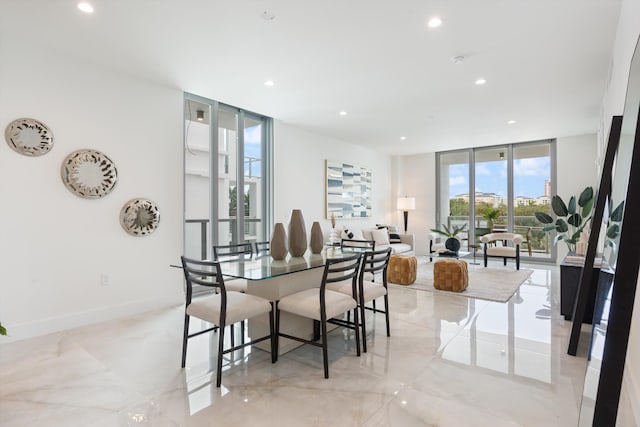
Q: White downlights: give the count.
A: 7